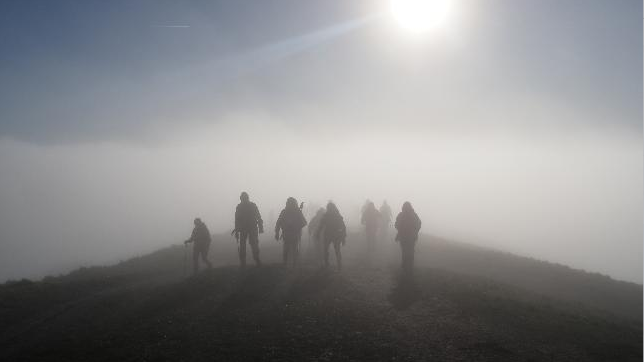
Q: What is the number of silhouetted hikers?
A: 8